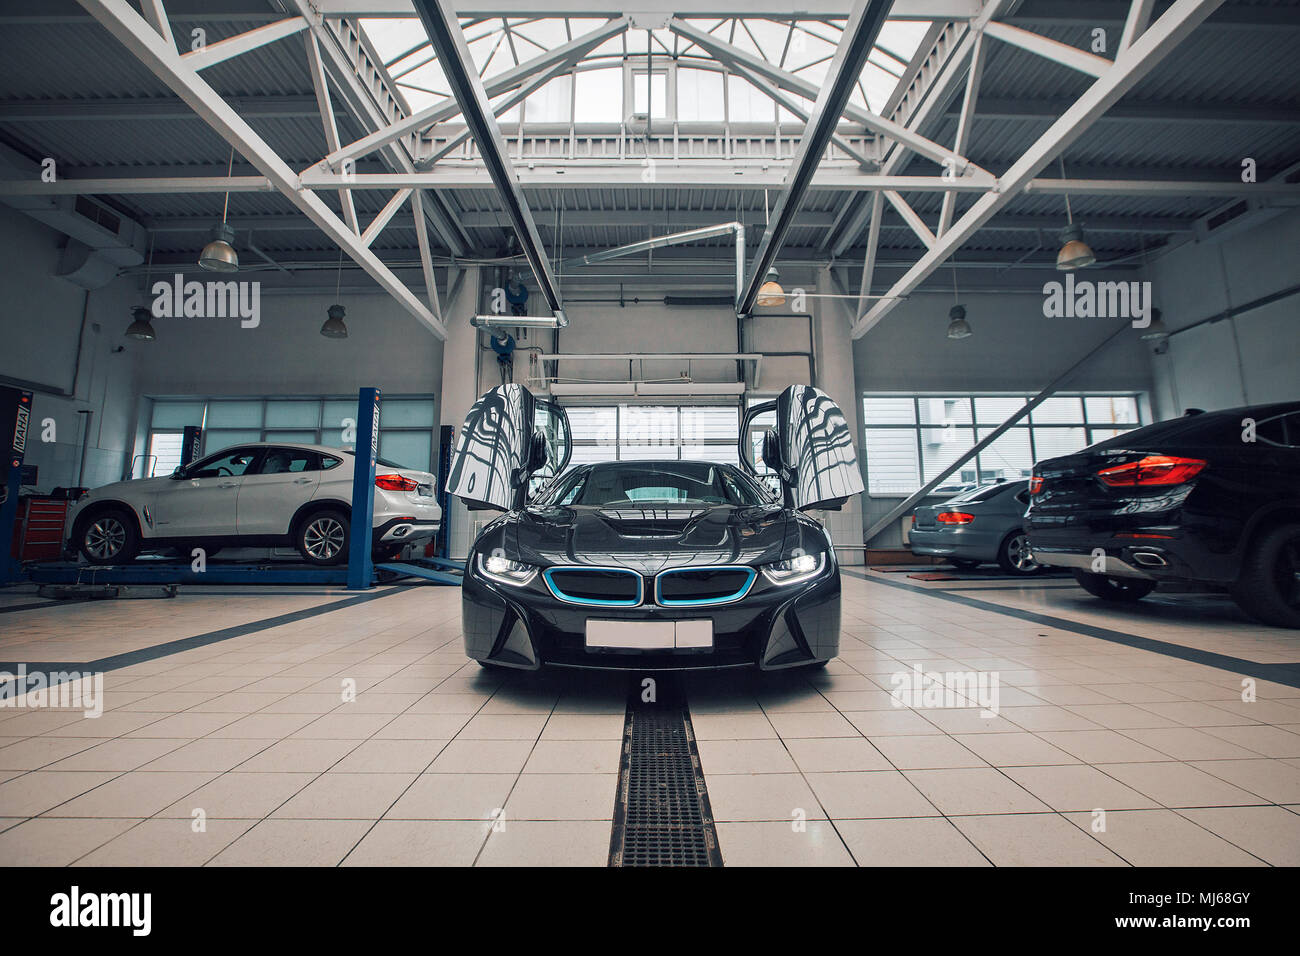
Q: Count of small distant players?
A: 0